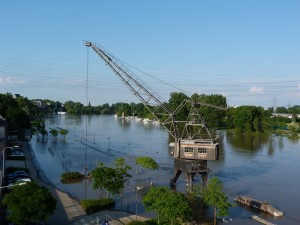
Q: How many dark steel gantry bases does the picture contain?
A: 1